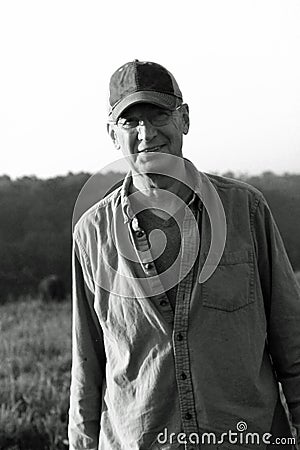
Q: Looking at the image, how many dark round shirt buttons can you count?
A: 6